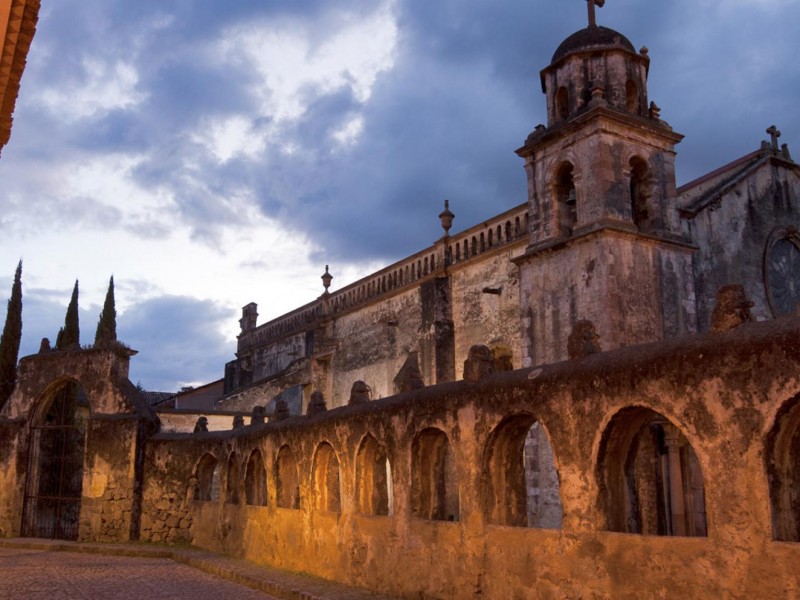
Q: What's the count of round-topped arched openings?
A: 15